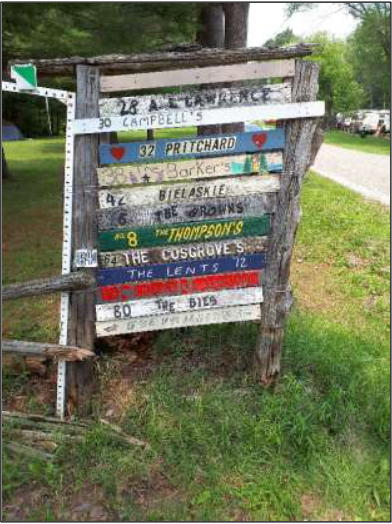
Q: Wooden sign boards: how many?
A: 13